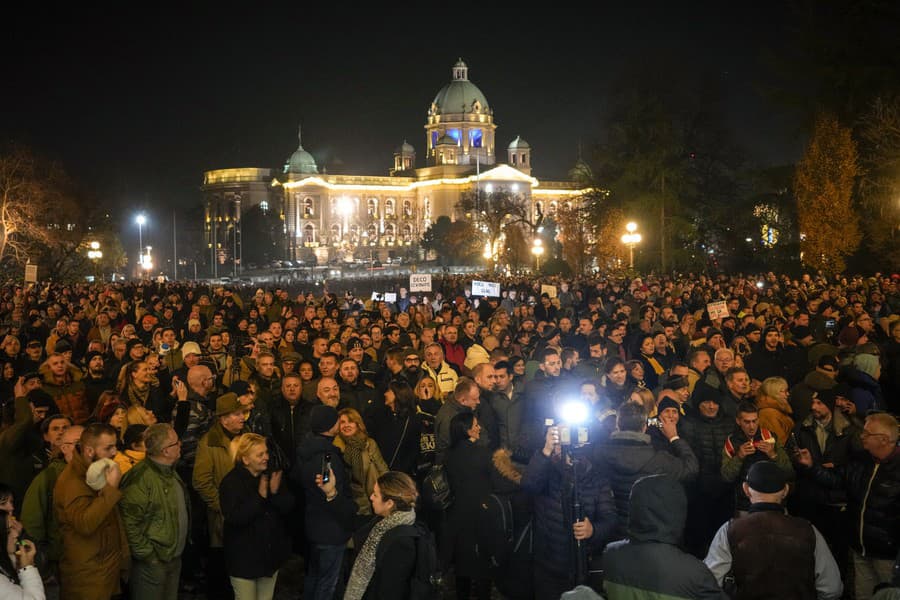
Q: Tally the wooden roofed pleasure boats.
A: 0